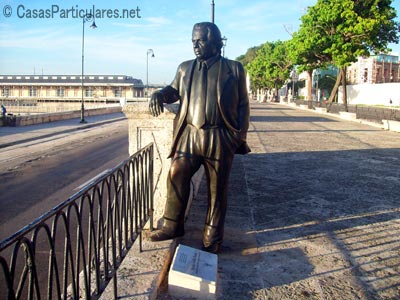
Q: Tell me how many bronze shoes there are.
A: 2